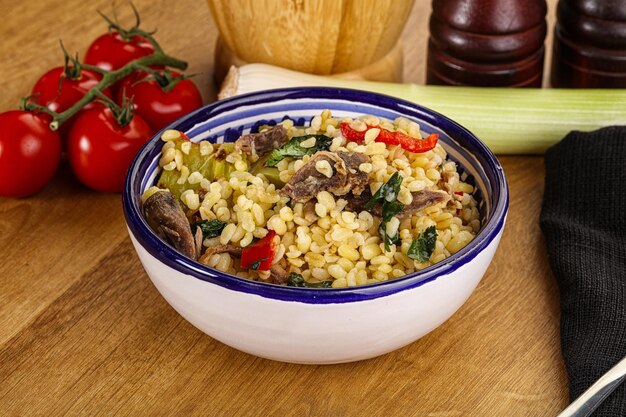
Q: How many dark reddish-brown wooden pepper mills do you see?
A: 2